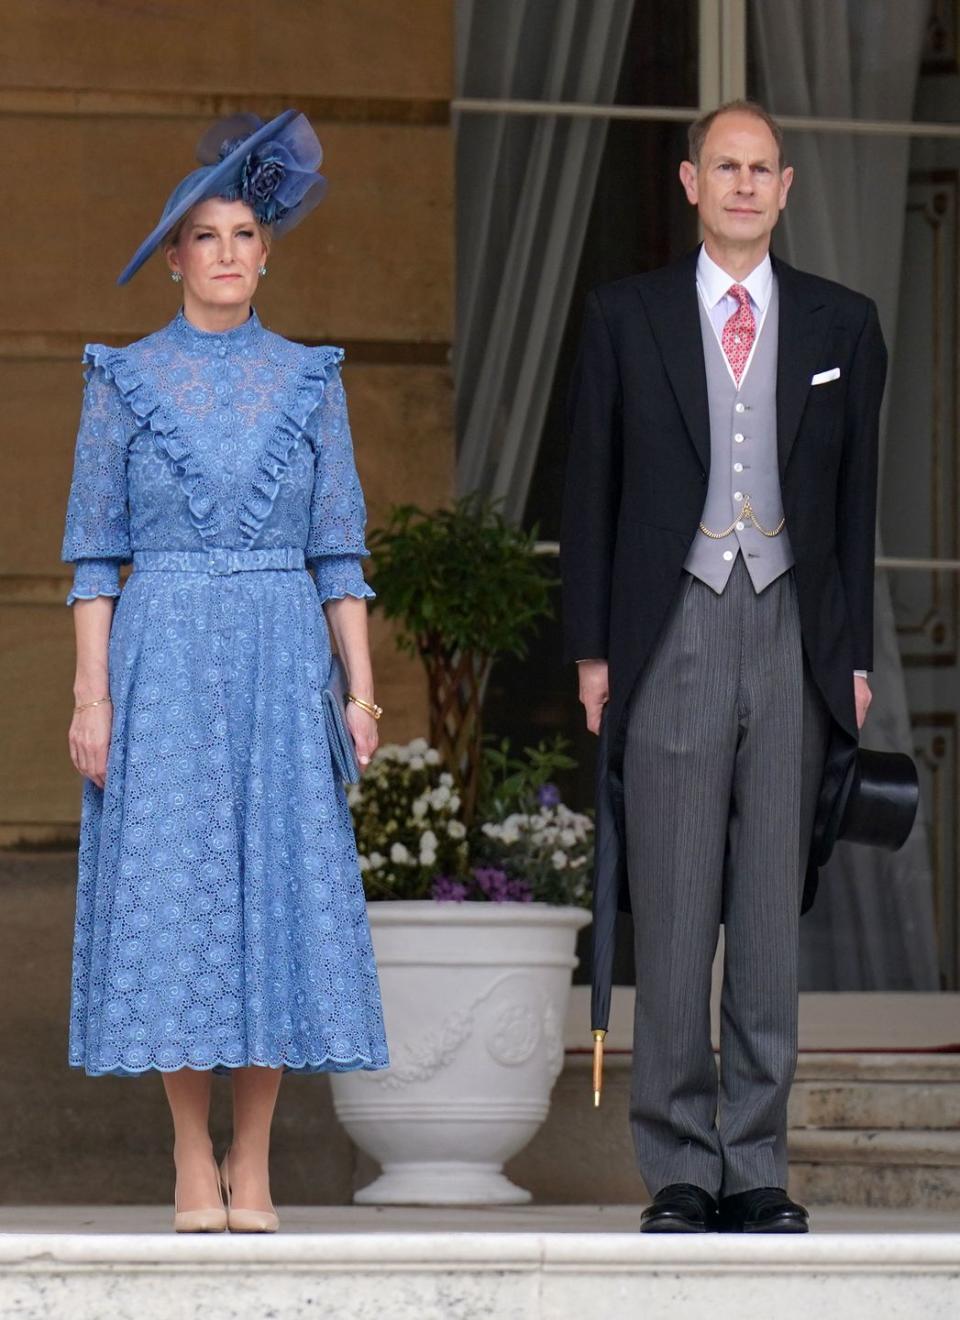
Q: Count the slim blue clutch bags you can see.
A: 1